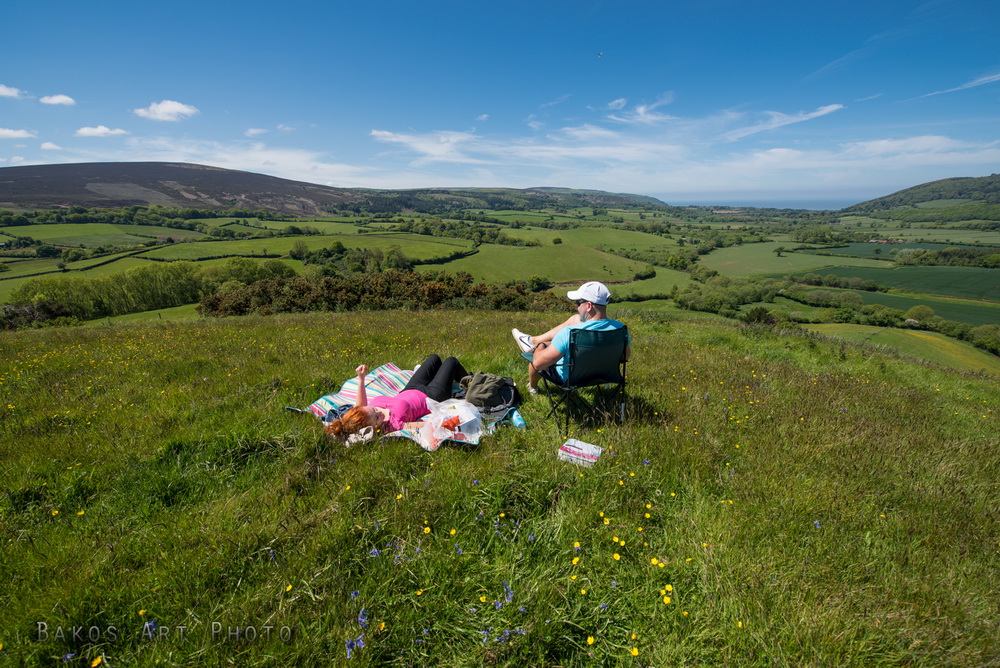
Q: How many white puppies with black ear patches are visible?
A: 0